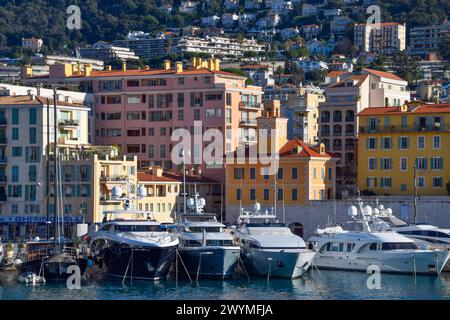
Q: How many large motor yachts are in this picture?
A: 5